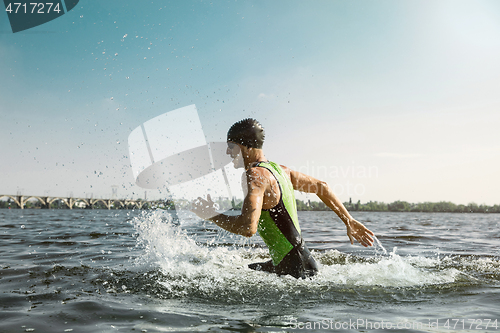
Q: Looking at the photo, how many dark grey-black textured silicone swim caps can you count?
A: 1